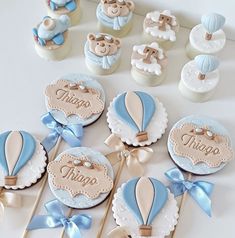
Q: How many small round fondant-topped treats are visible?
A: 8